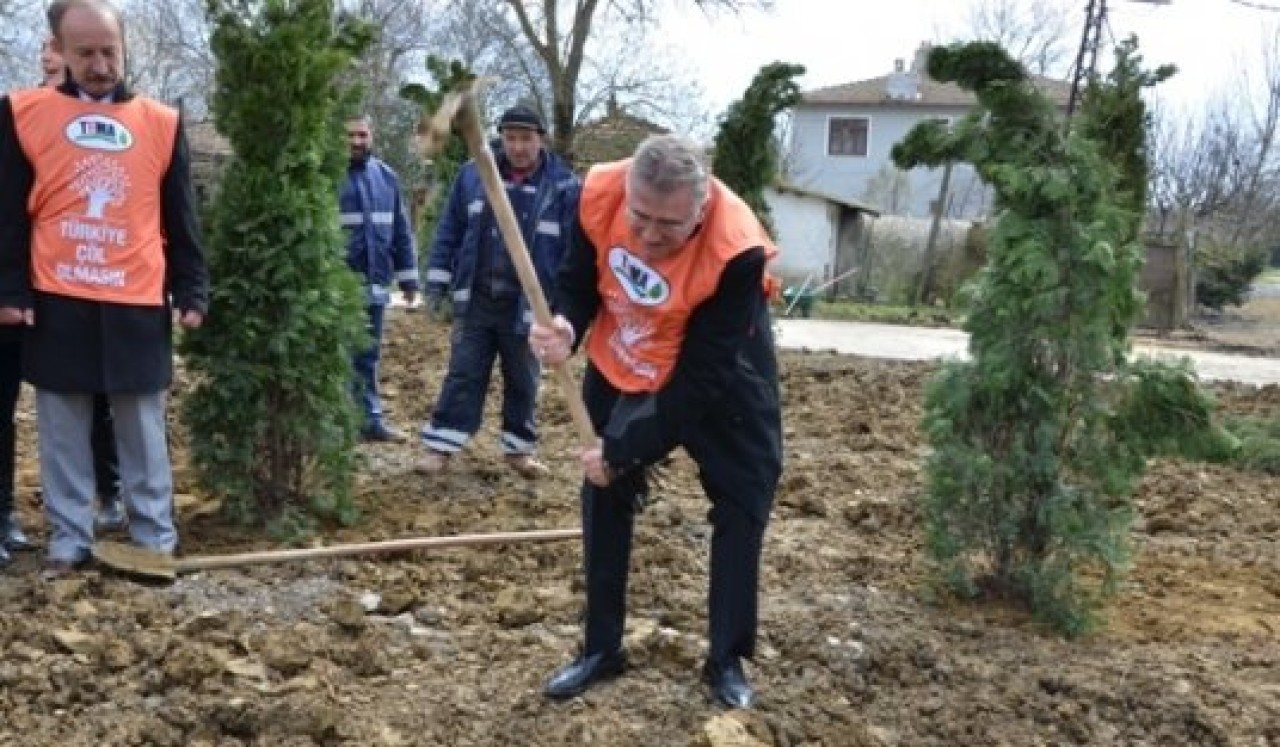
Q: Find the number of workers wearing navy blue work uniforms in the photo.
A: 2